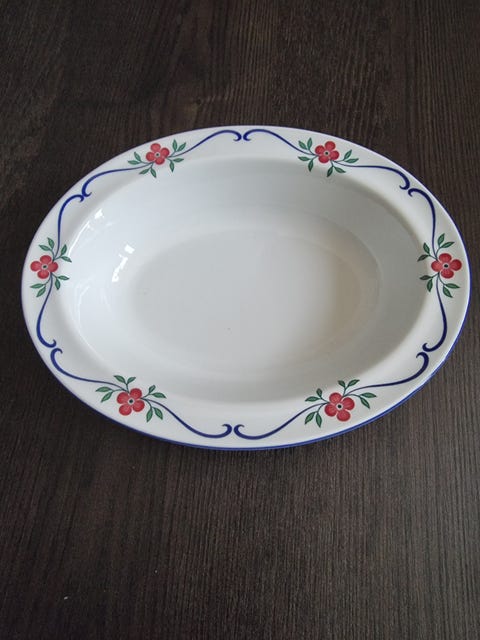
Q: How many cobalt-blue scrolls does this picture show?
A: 12